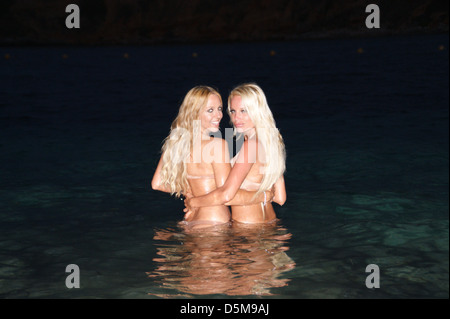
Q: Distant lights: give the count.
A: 7